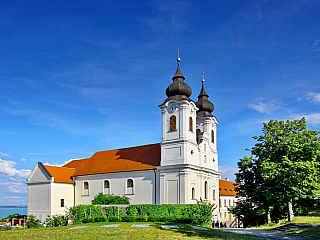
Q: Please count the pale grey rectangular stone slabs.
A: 5